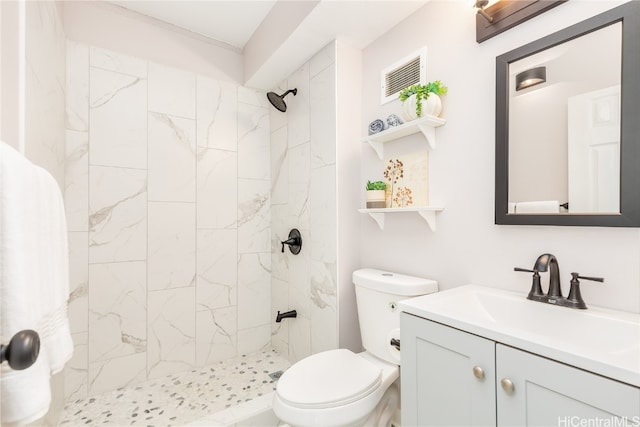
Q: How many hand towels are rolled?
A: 2